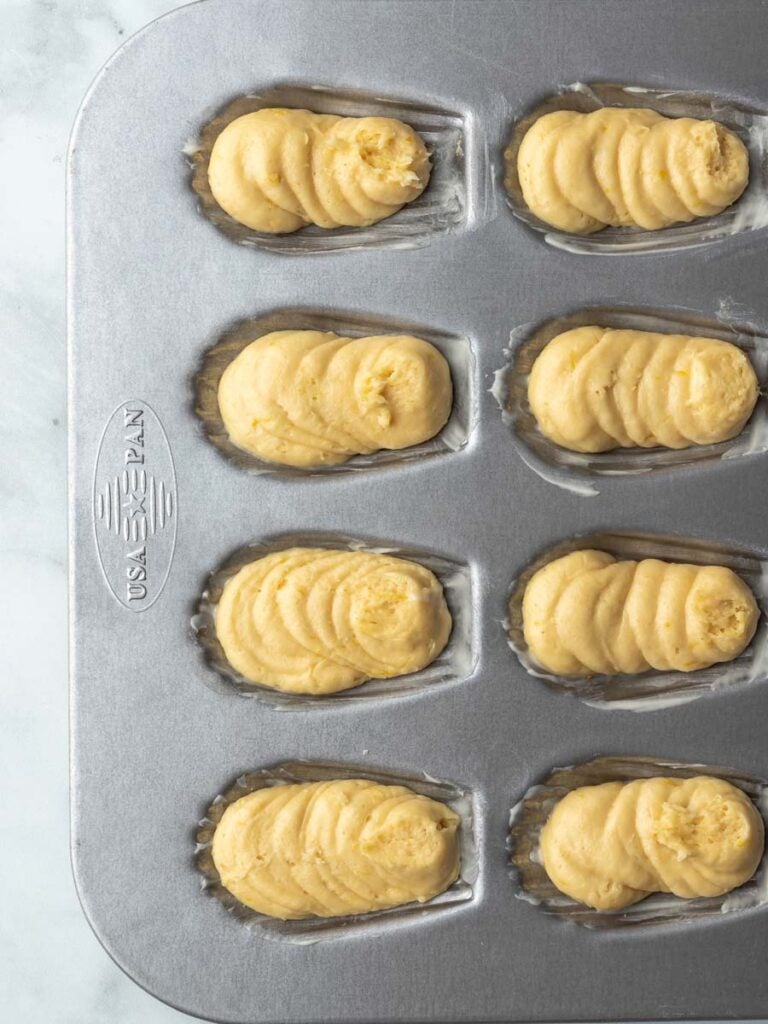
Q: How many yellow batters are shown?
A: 8